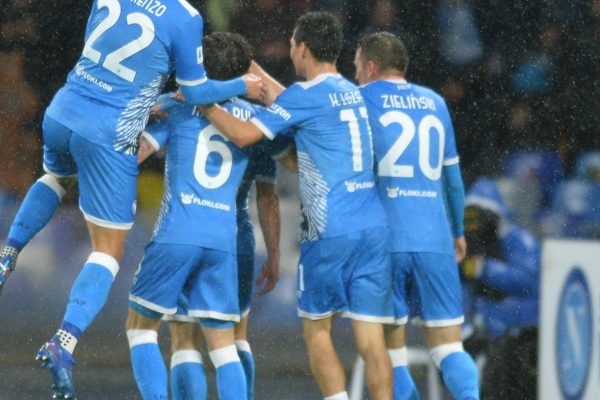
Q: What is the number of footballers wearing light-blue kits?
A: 5